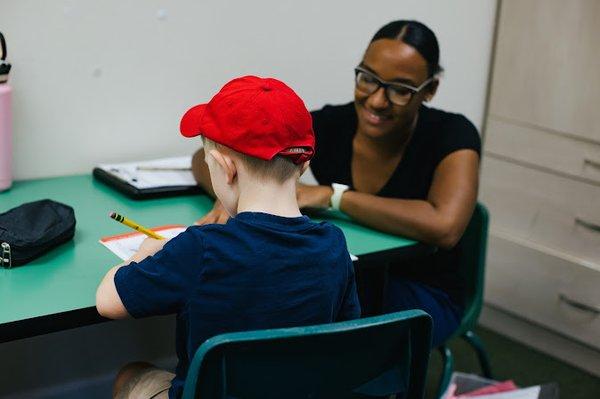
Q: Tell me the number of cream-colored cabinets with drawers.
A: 1